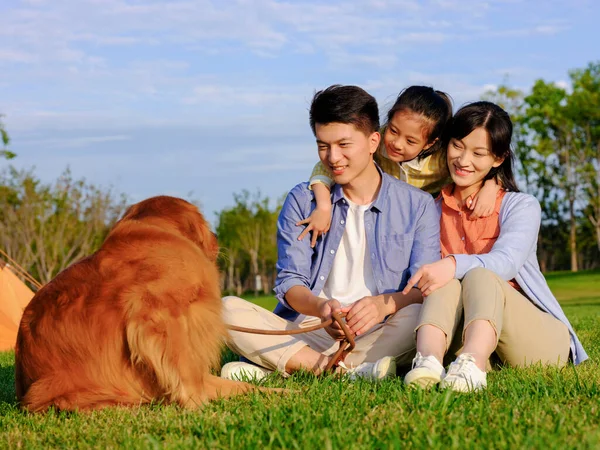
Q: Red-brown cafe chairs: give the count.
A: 0